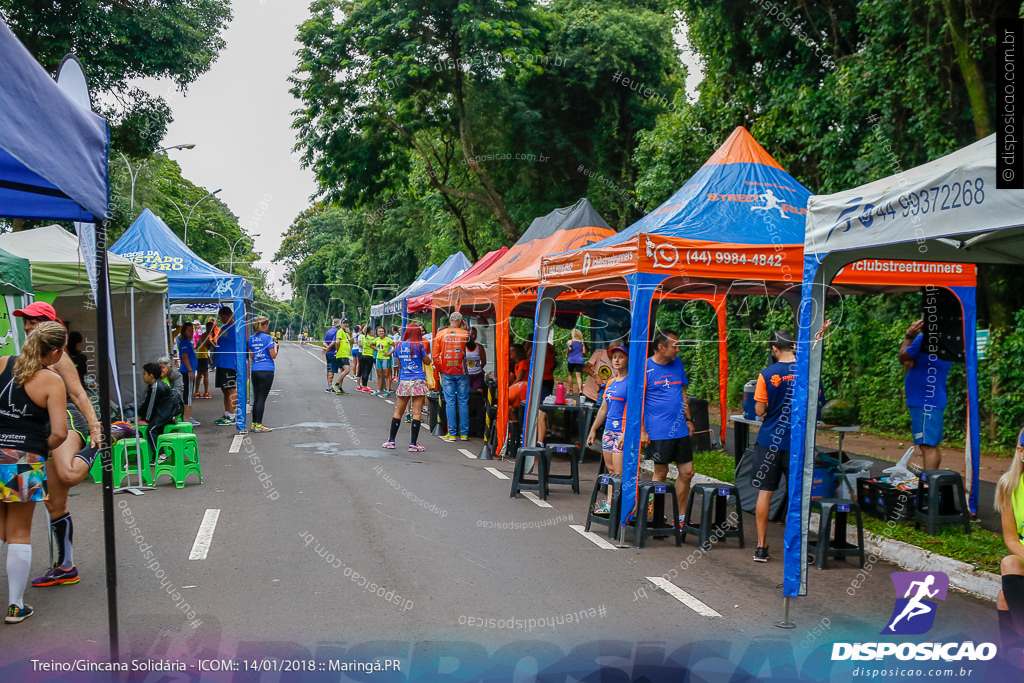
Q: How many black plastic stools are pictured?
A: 7